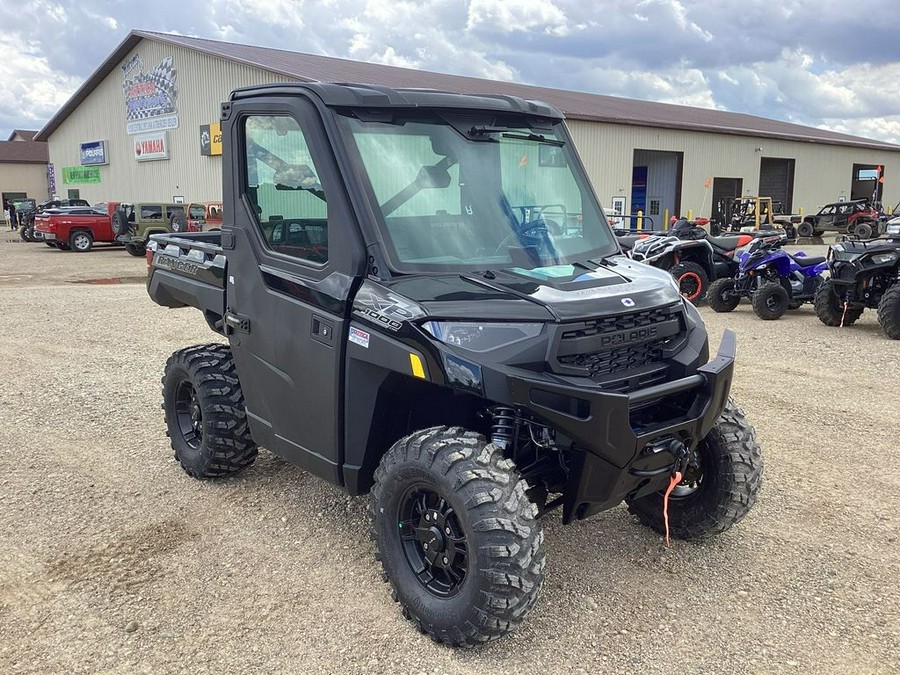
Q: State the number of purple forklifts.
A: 0